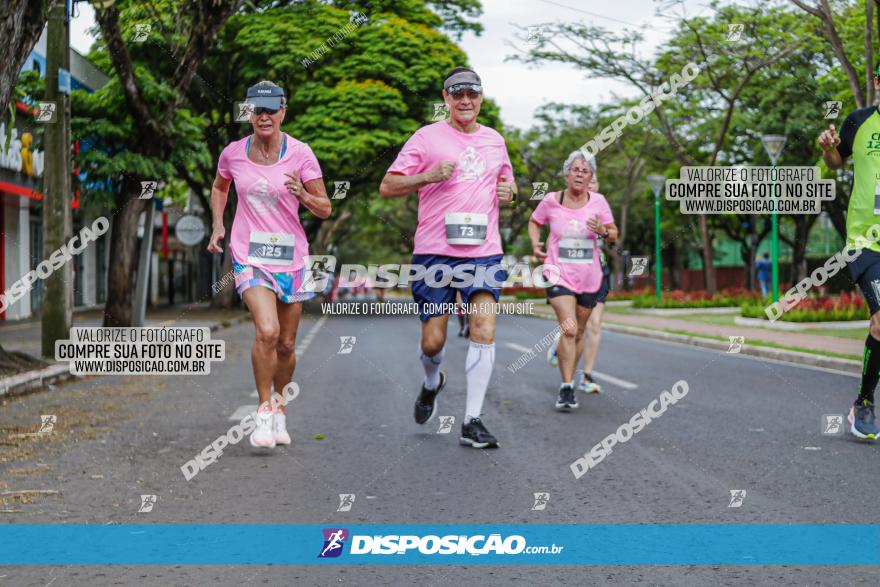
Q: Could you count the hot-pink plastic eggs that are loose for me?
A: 0